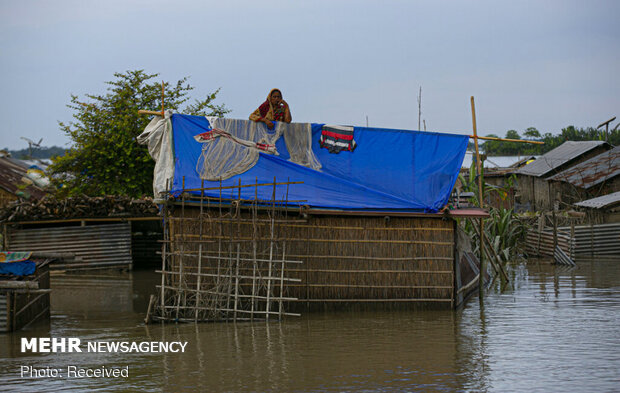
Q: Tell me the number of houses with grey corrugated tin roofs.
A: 3